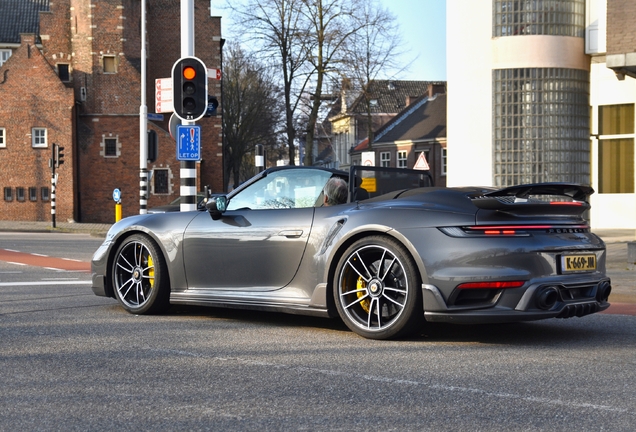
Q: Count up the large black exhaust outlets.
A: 2